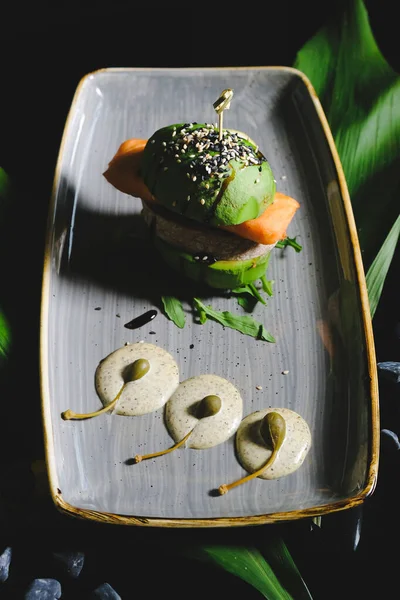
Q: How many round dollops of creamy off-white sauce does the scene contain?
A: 3